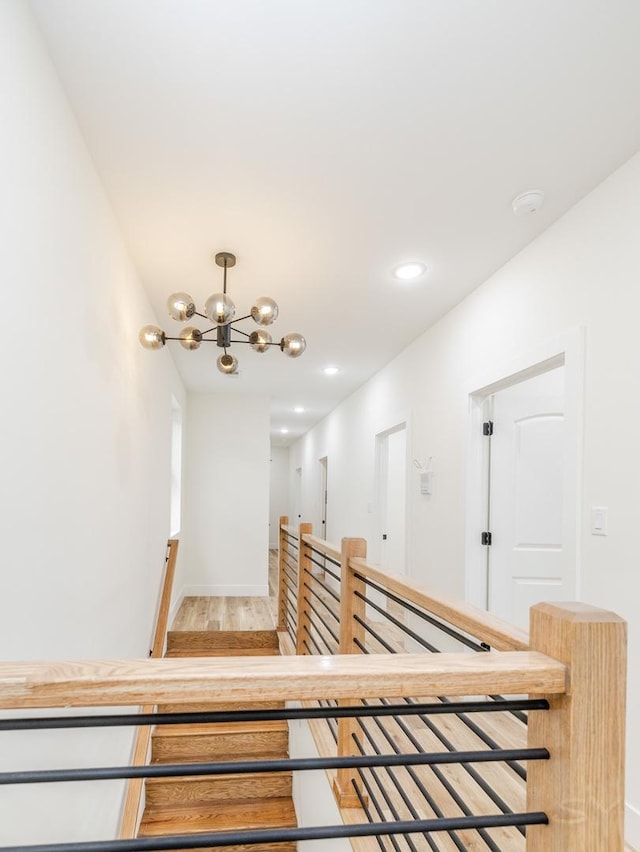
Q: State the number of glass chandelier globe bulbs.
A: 8